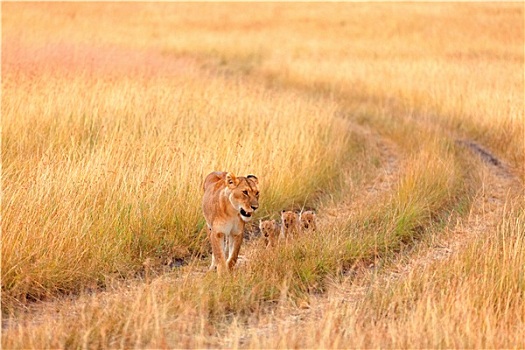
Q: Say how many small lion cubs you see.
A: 3